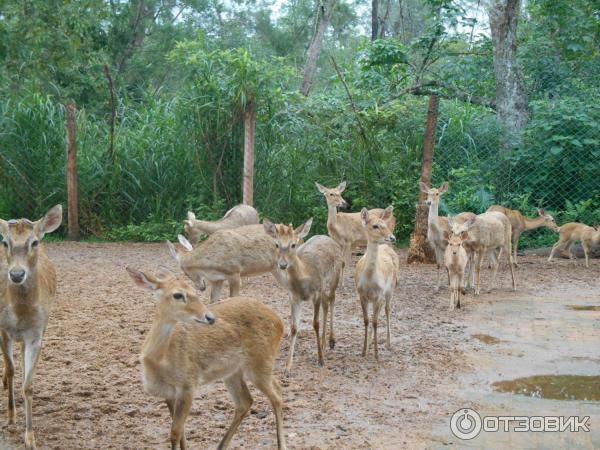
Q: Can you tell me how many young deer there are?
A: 2